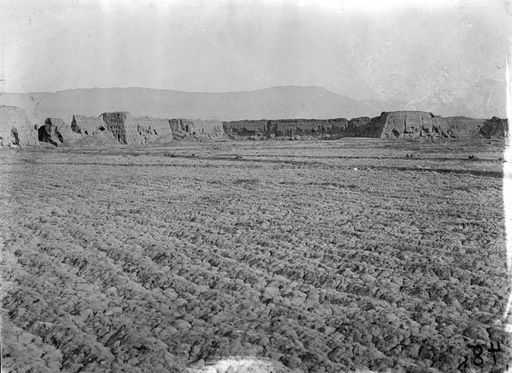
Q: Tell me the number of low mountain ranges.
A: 1